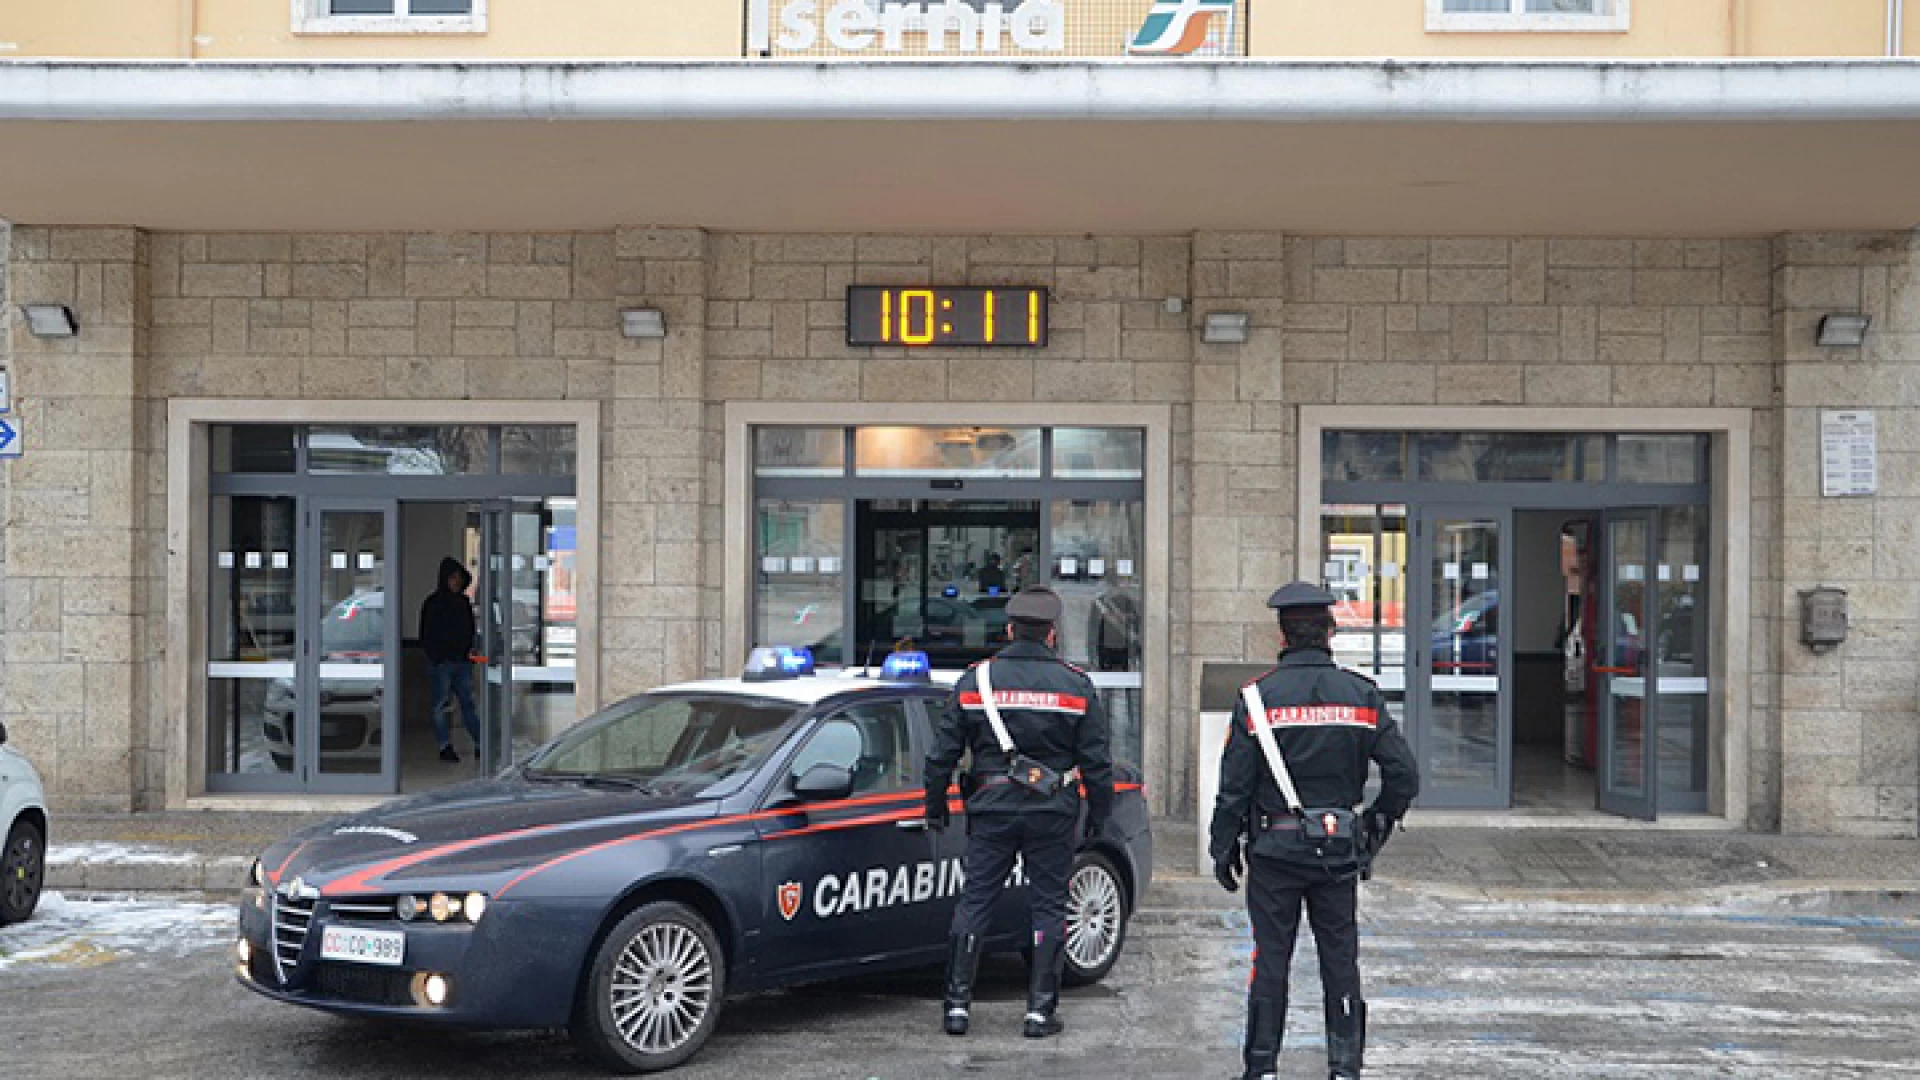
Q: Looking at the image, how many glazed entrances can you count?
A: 3